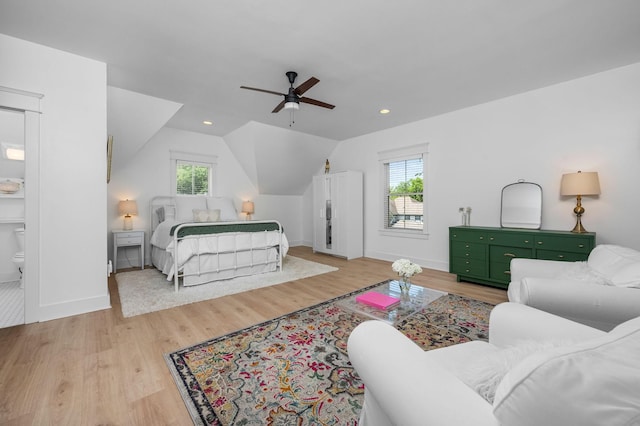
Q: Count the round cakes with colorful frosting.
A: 0